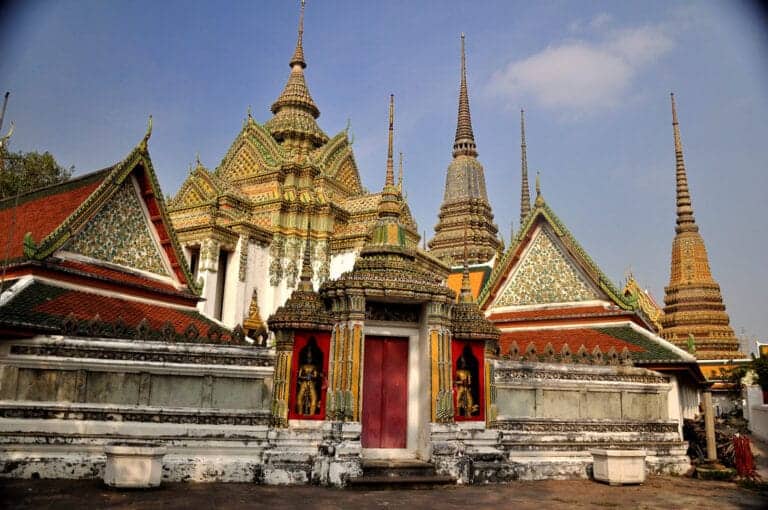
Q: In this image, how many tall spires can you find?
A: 5